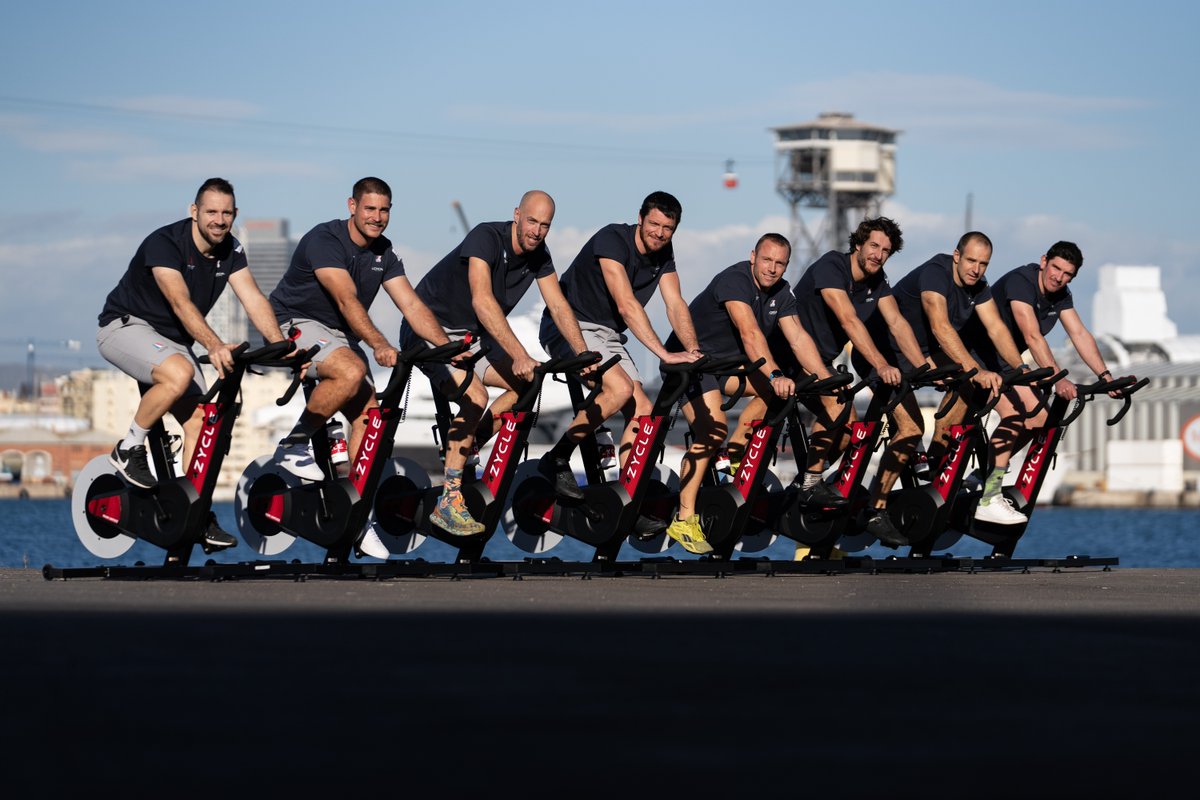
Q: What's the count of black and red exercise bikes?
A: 8